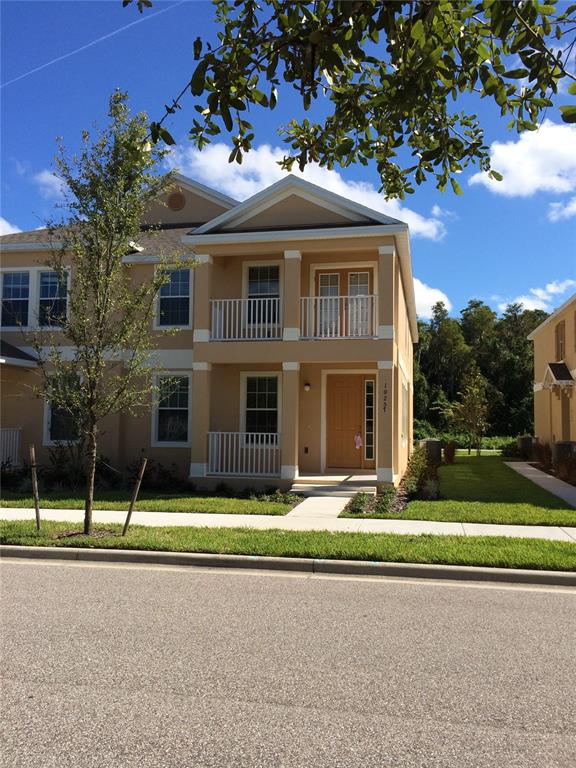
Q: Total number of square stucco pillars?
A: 6